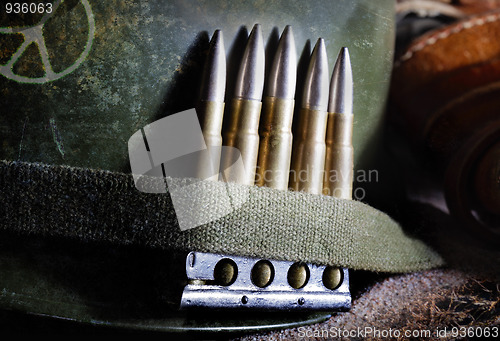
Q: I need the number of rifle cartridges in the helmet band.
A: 5